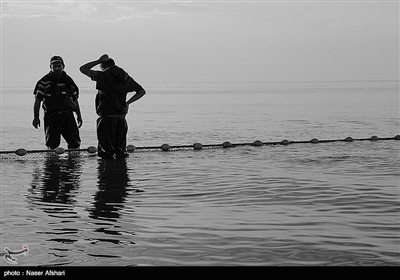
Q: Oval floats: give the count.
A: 13